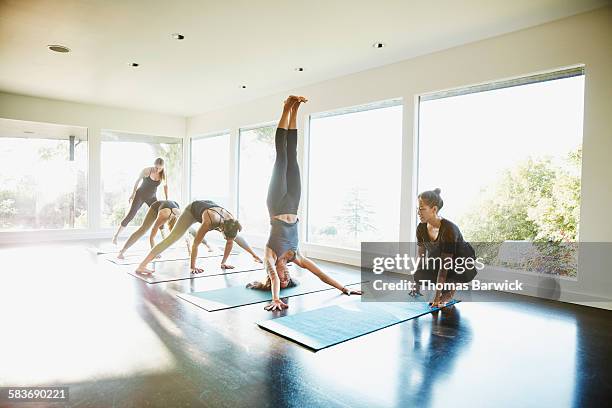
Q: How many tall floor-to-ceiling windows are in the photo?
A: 6